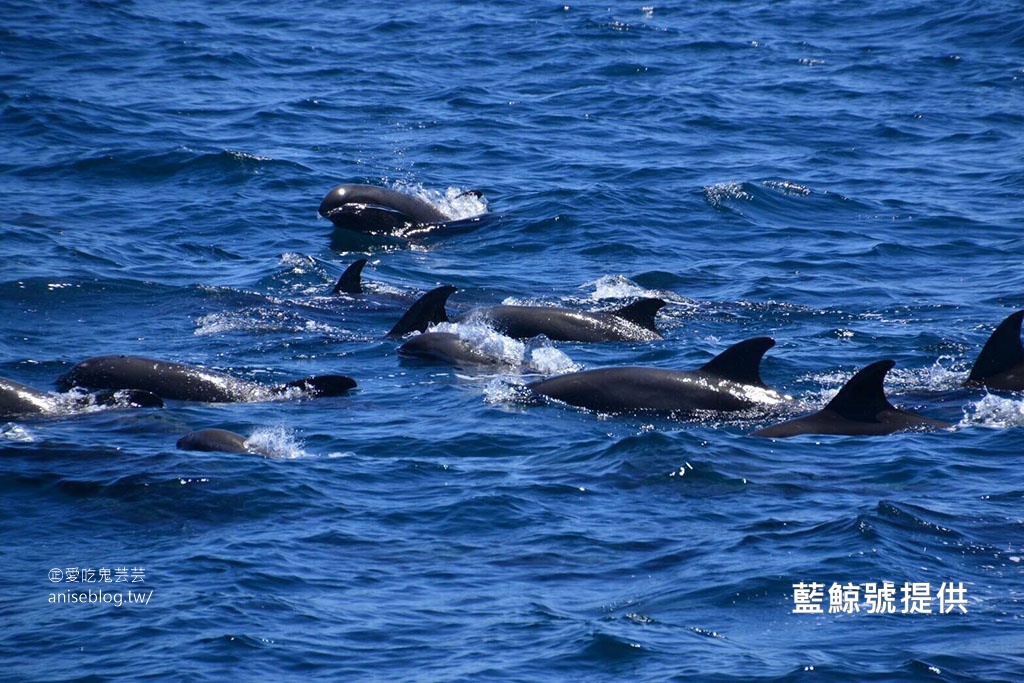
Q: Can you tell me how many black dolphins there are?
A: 11